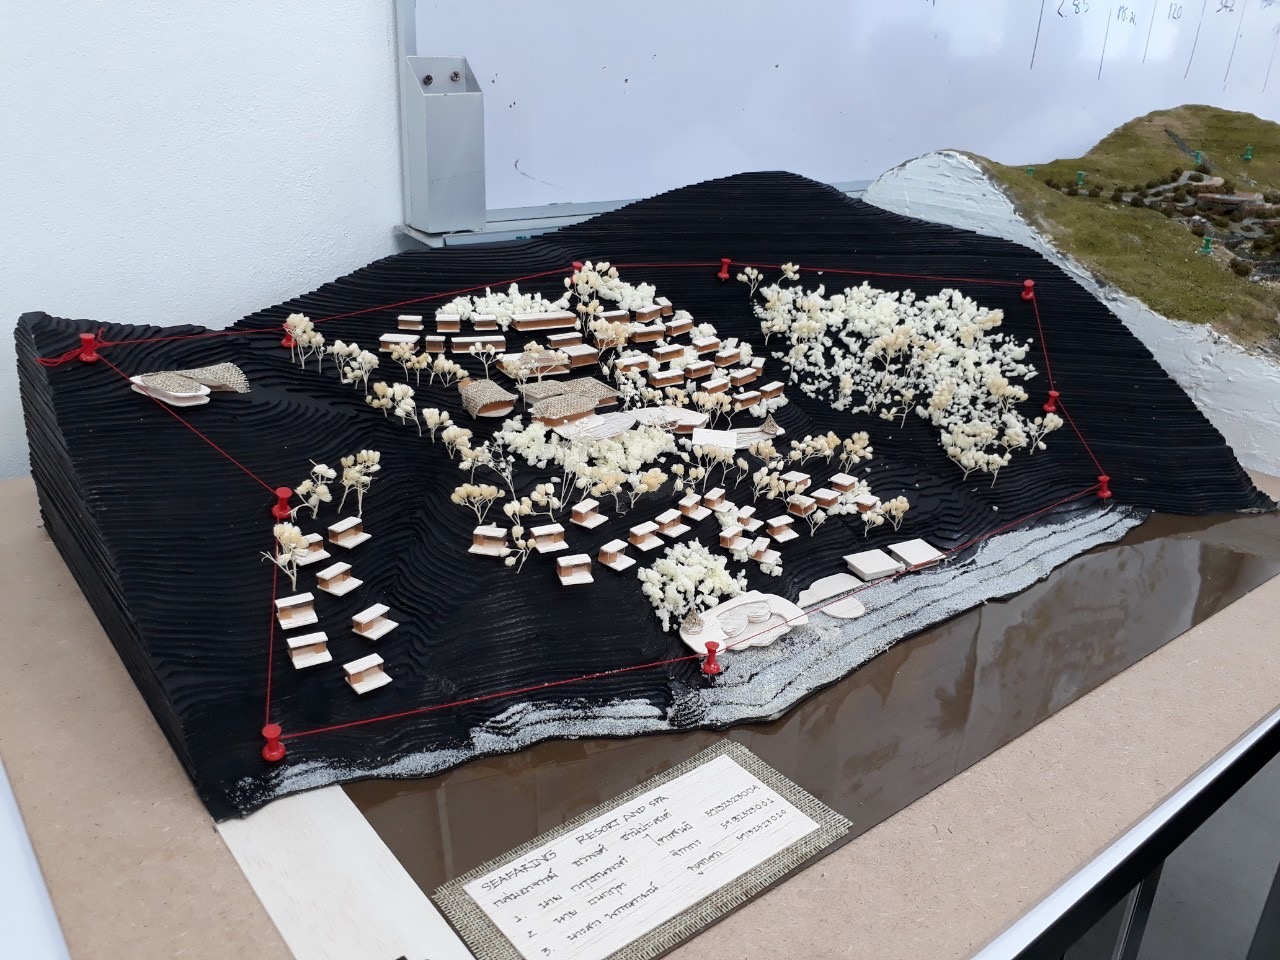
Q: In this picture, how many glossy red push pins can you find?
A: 10